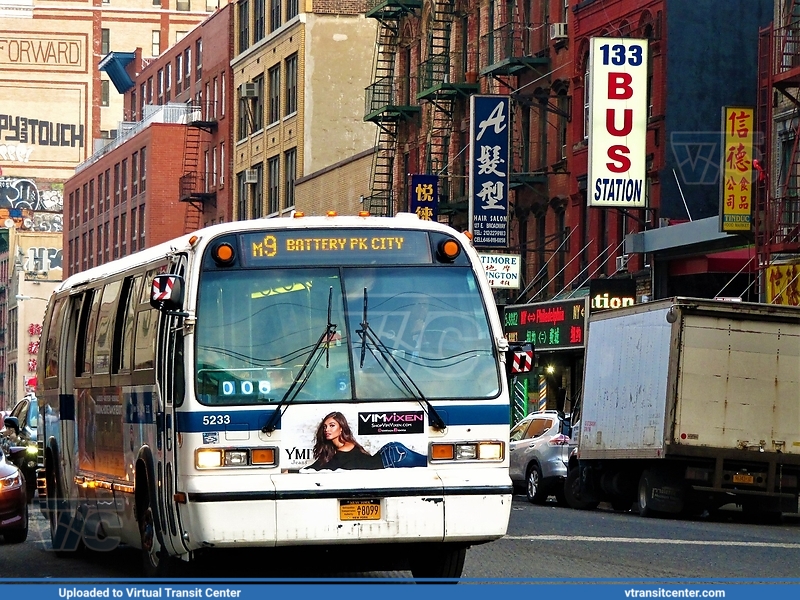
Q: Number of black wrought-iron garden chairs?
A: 0